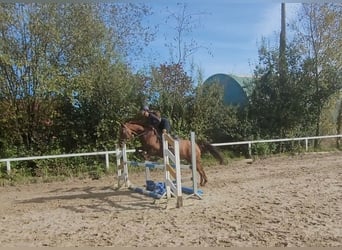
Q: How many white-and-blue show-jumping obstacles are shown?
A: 1